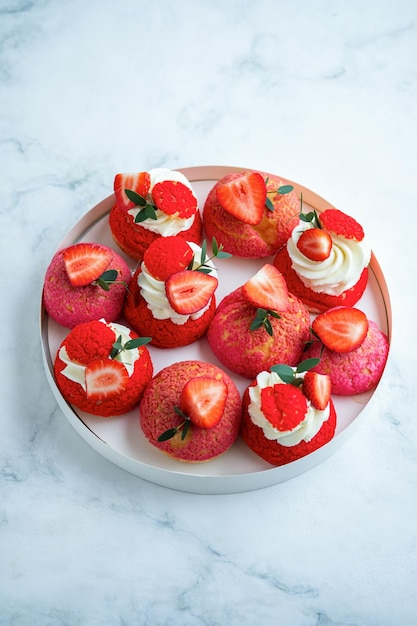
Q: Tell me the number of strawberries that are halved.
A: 10